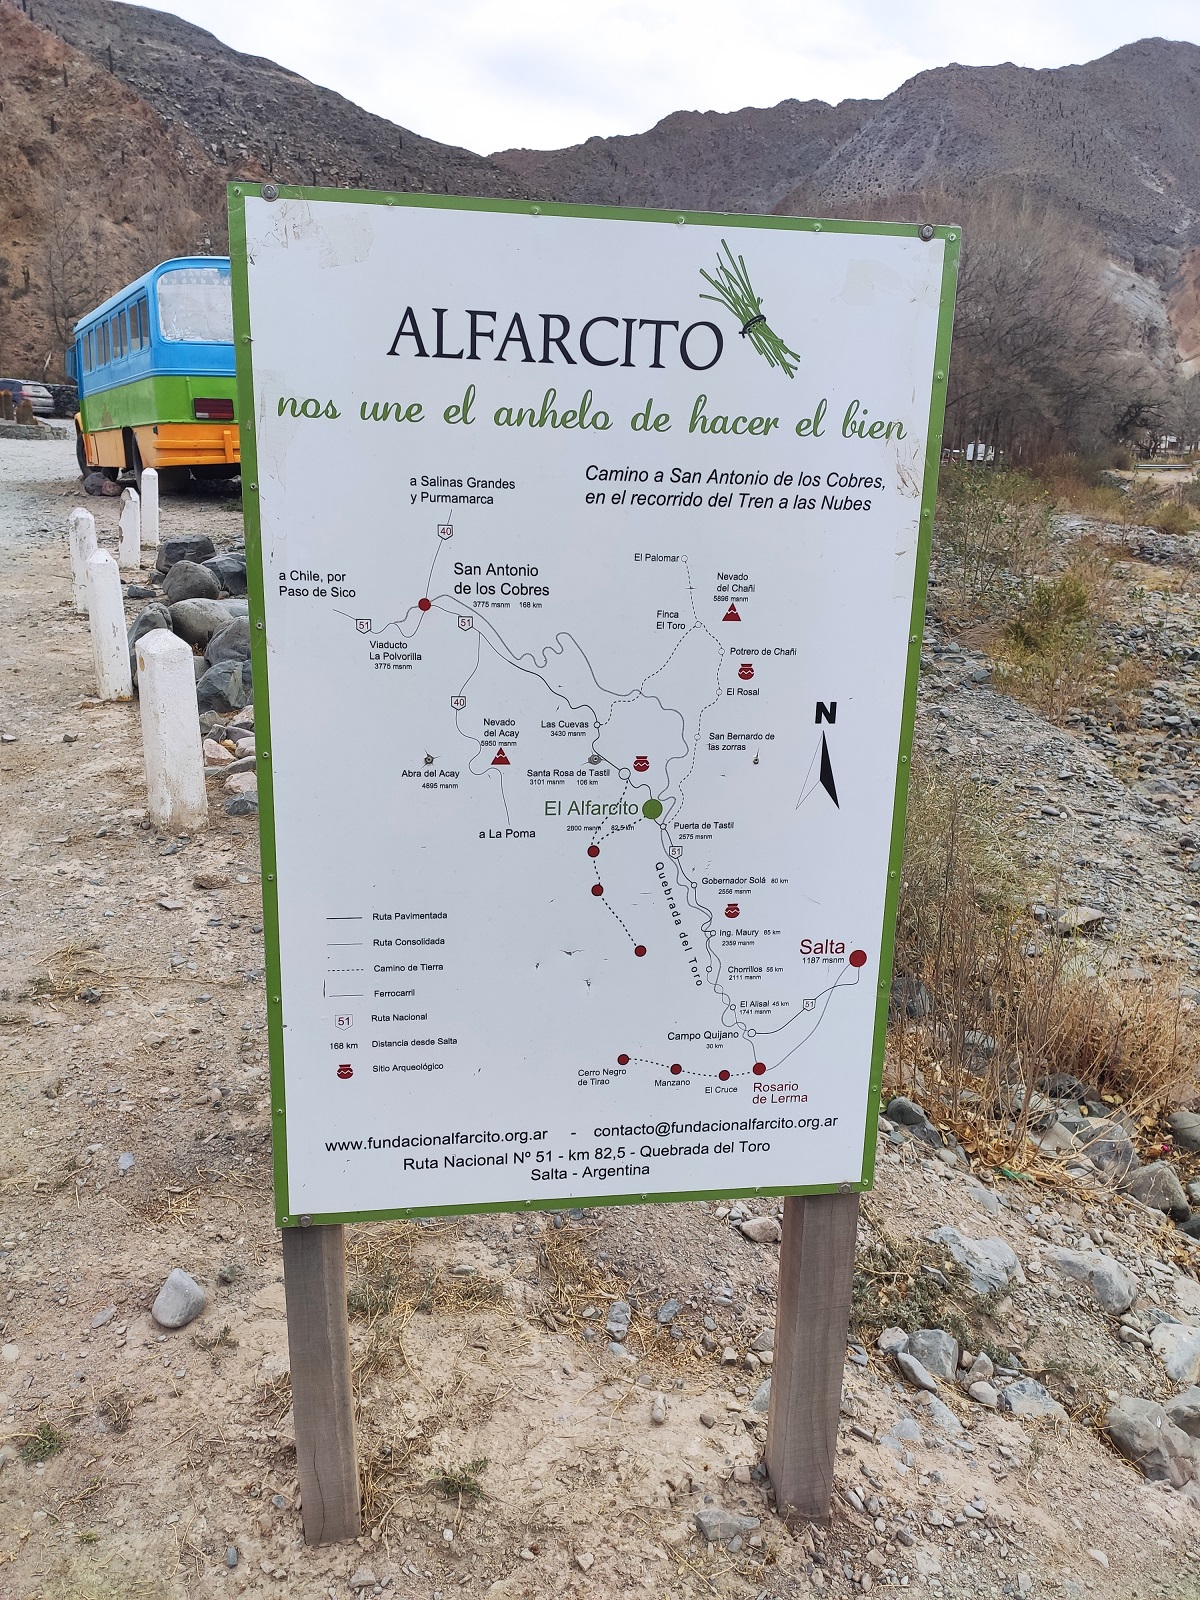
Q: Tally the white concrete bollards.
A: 5